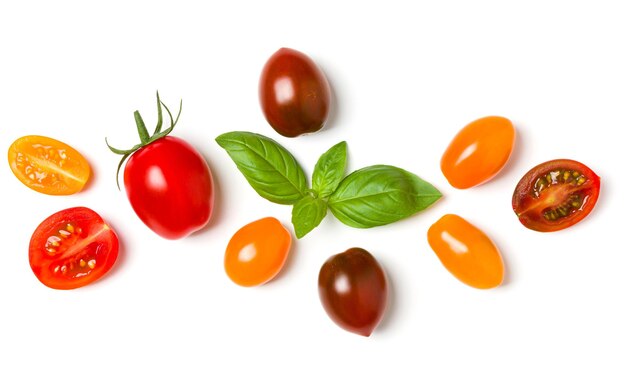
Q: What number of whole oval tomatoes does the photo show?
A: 6